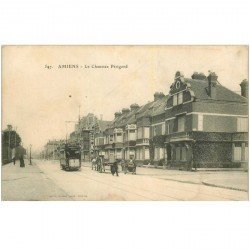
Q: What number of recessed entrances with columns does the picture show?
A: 1